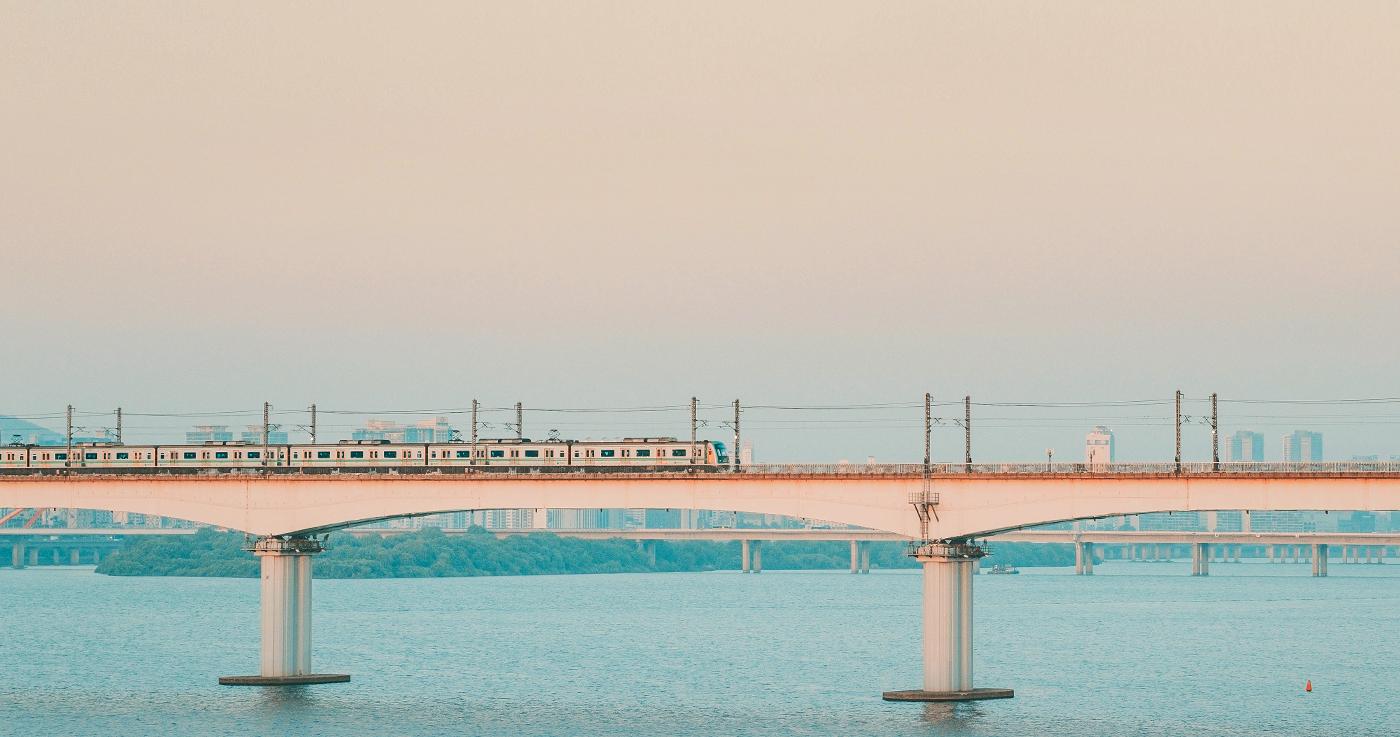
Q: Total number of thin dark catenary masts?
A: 12